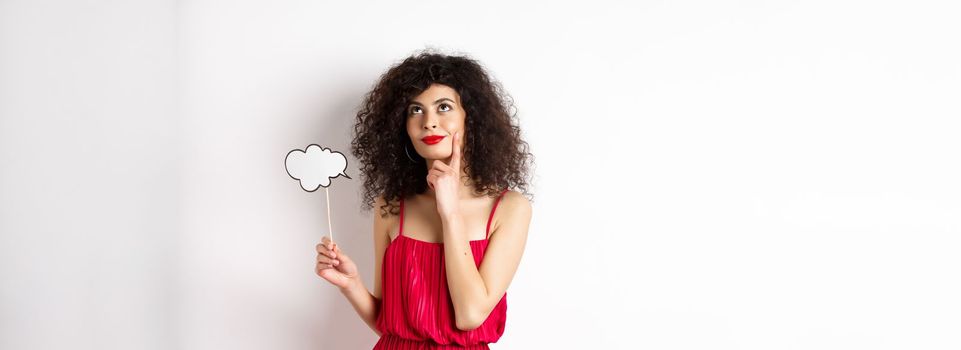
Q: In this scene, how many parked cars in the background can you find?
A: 0